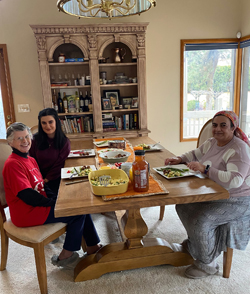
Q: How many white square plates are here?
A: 4